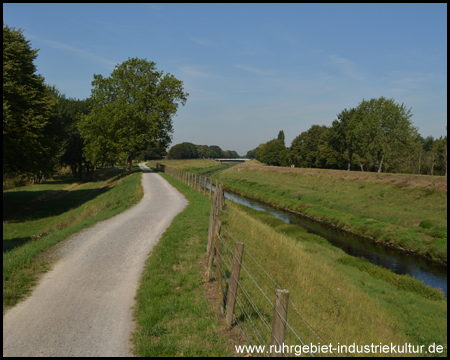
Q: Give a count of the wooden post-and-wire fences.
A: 1